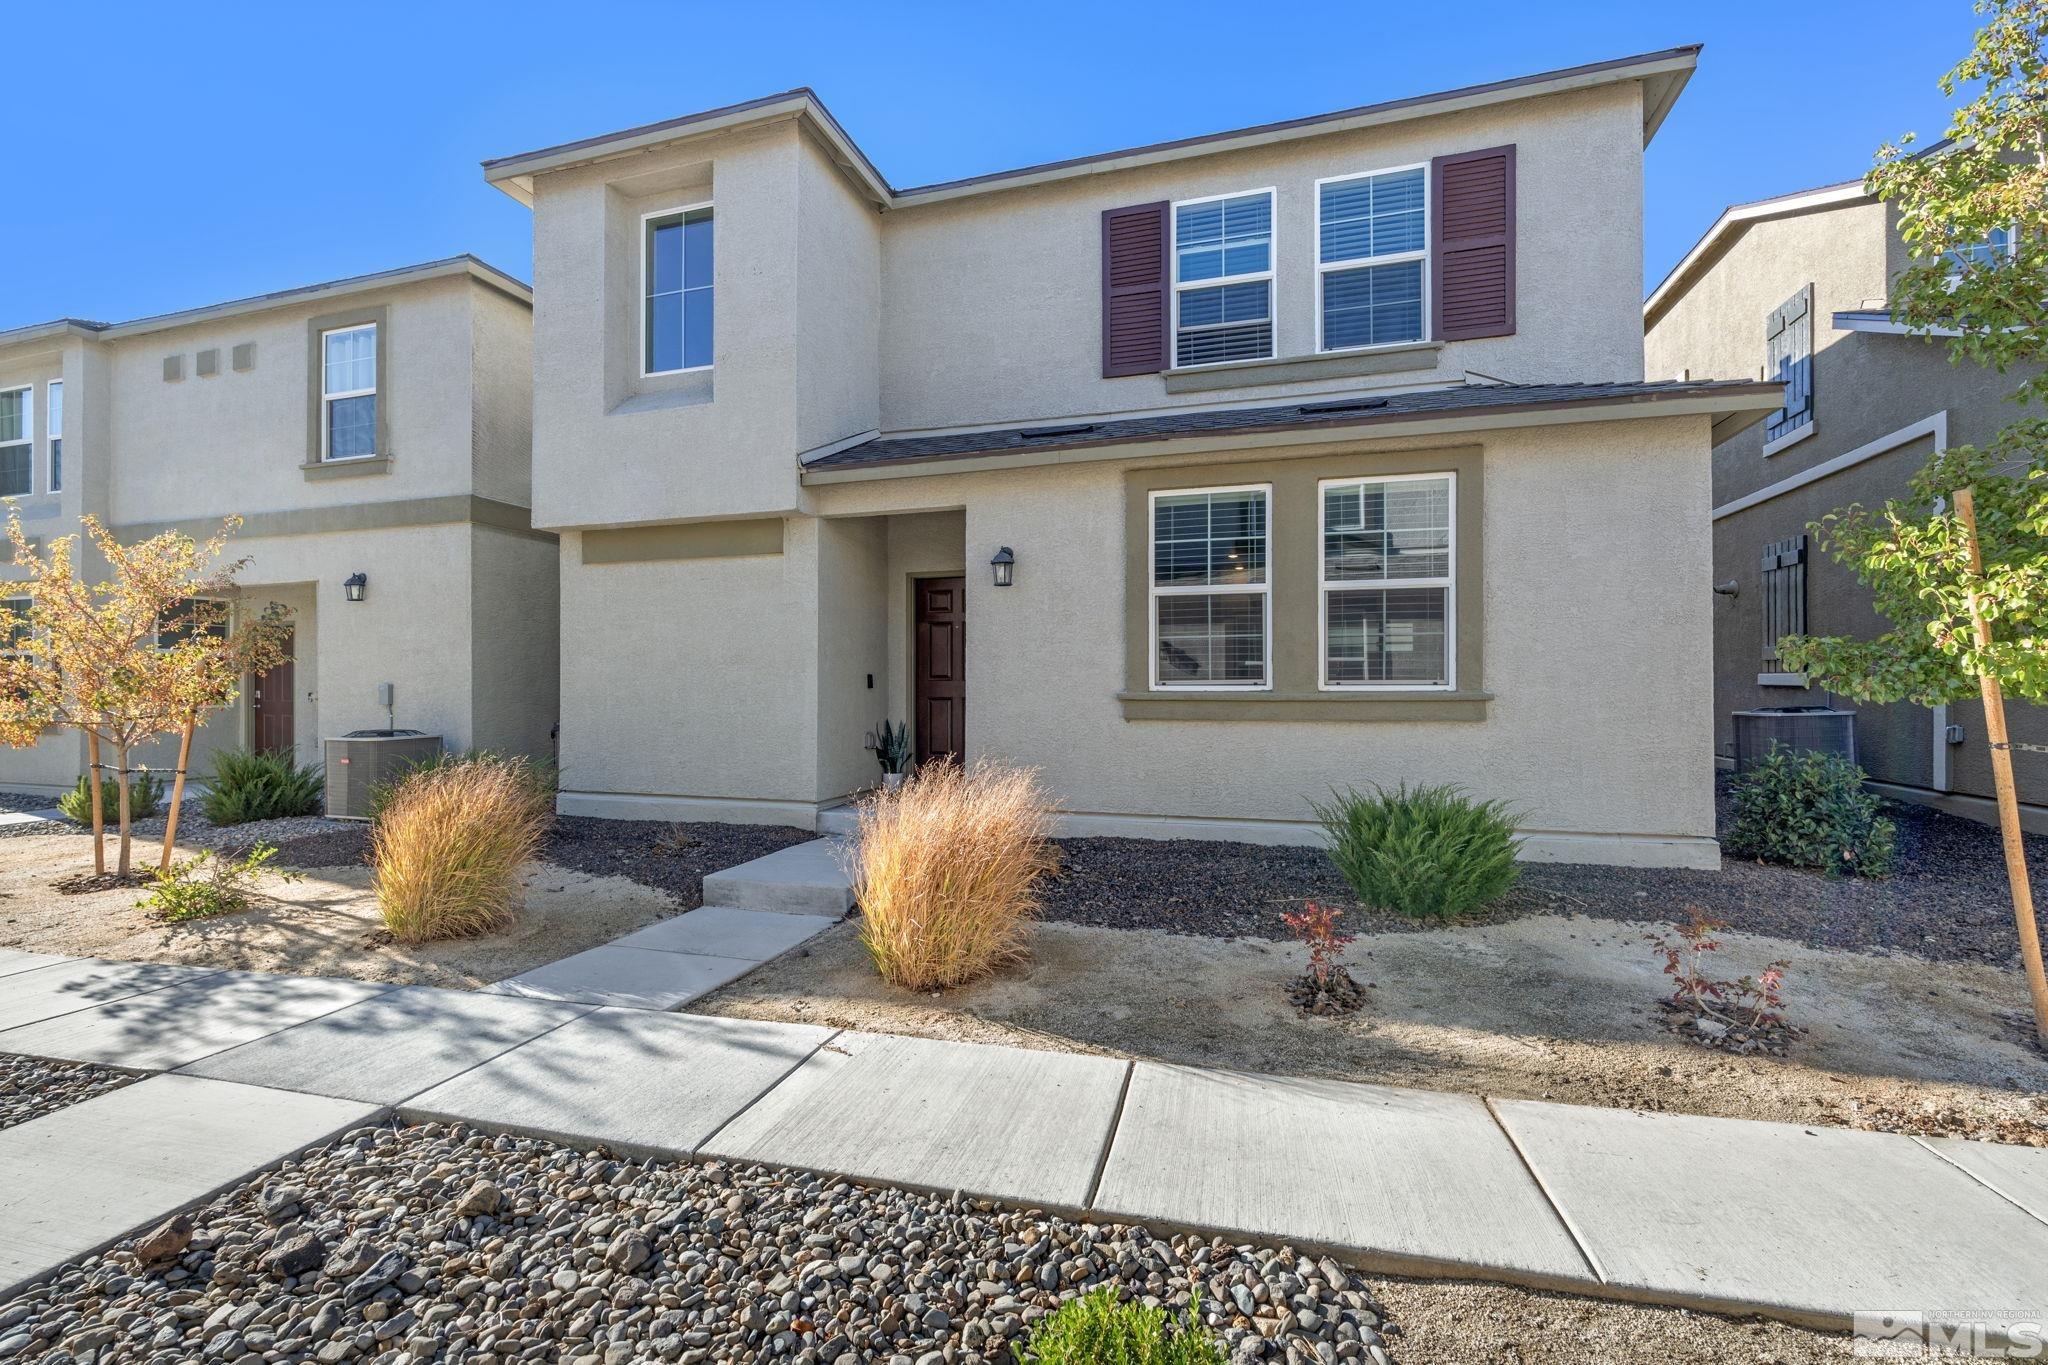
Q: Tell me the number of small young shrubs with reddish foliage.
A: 2